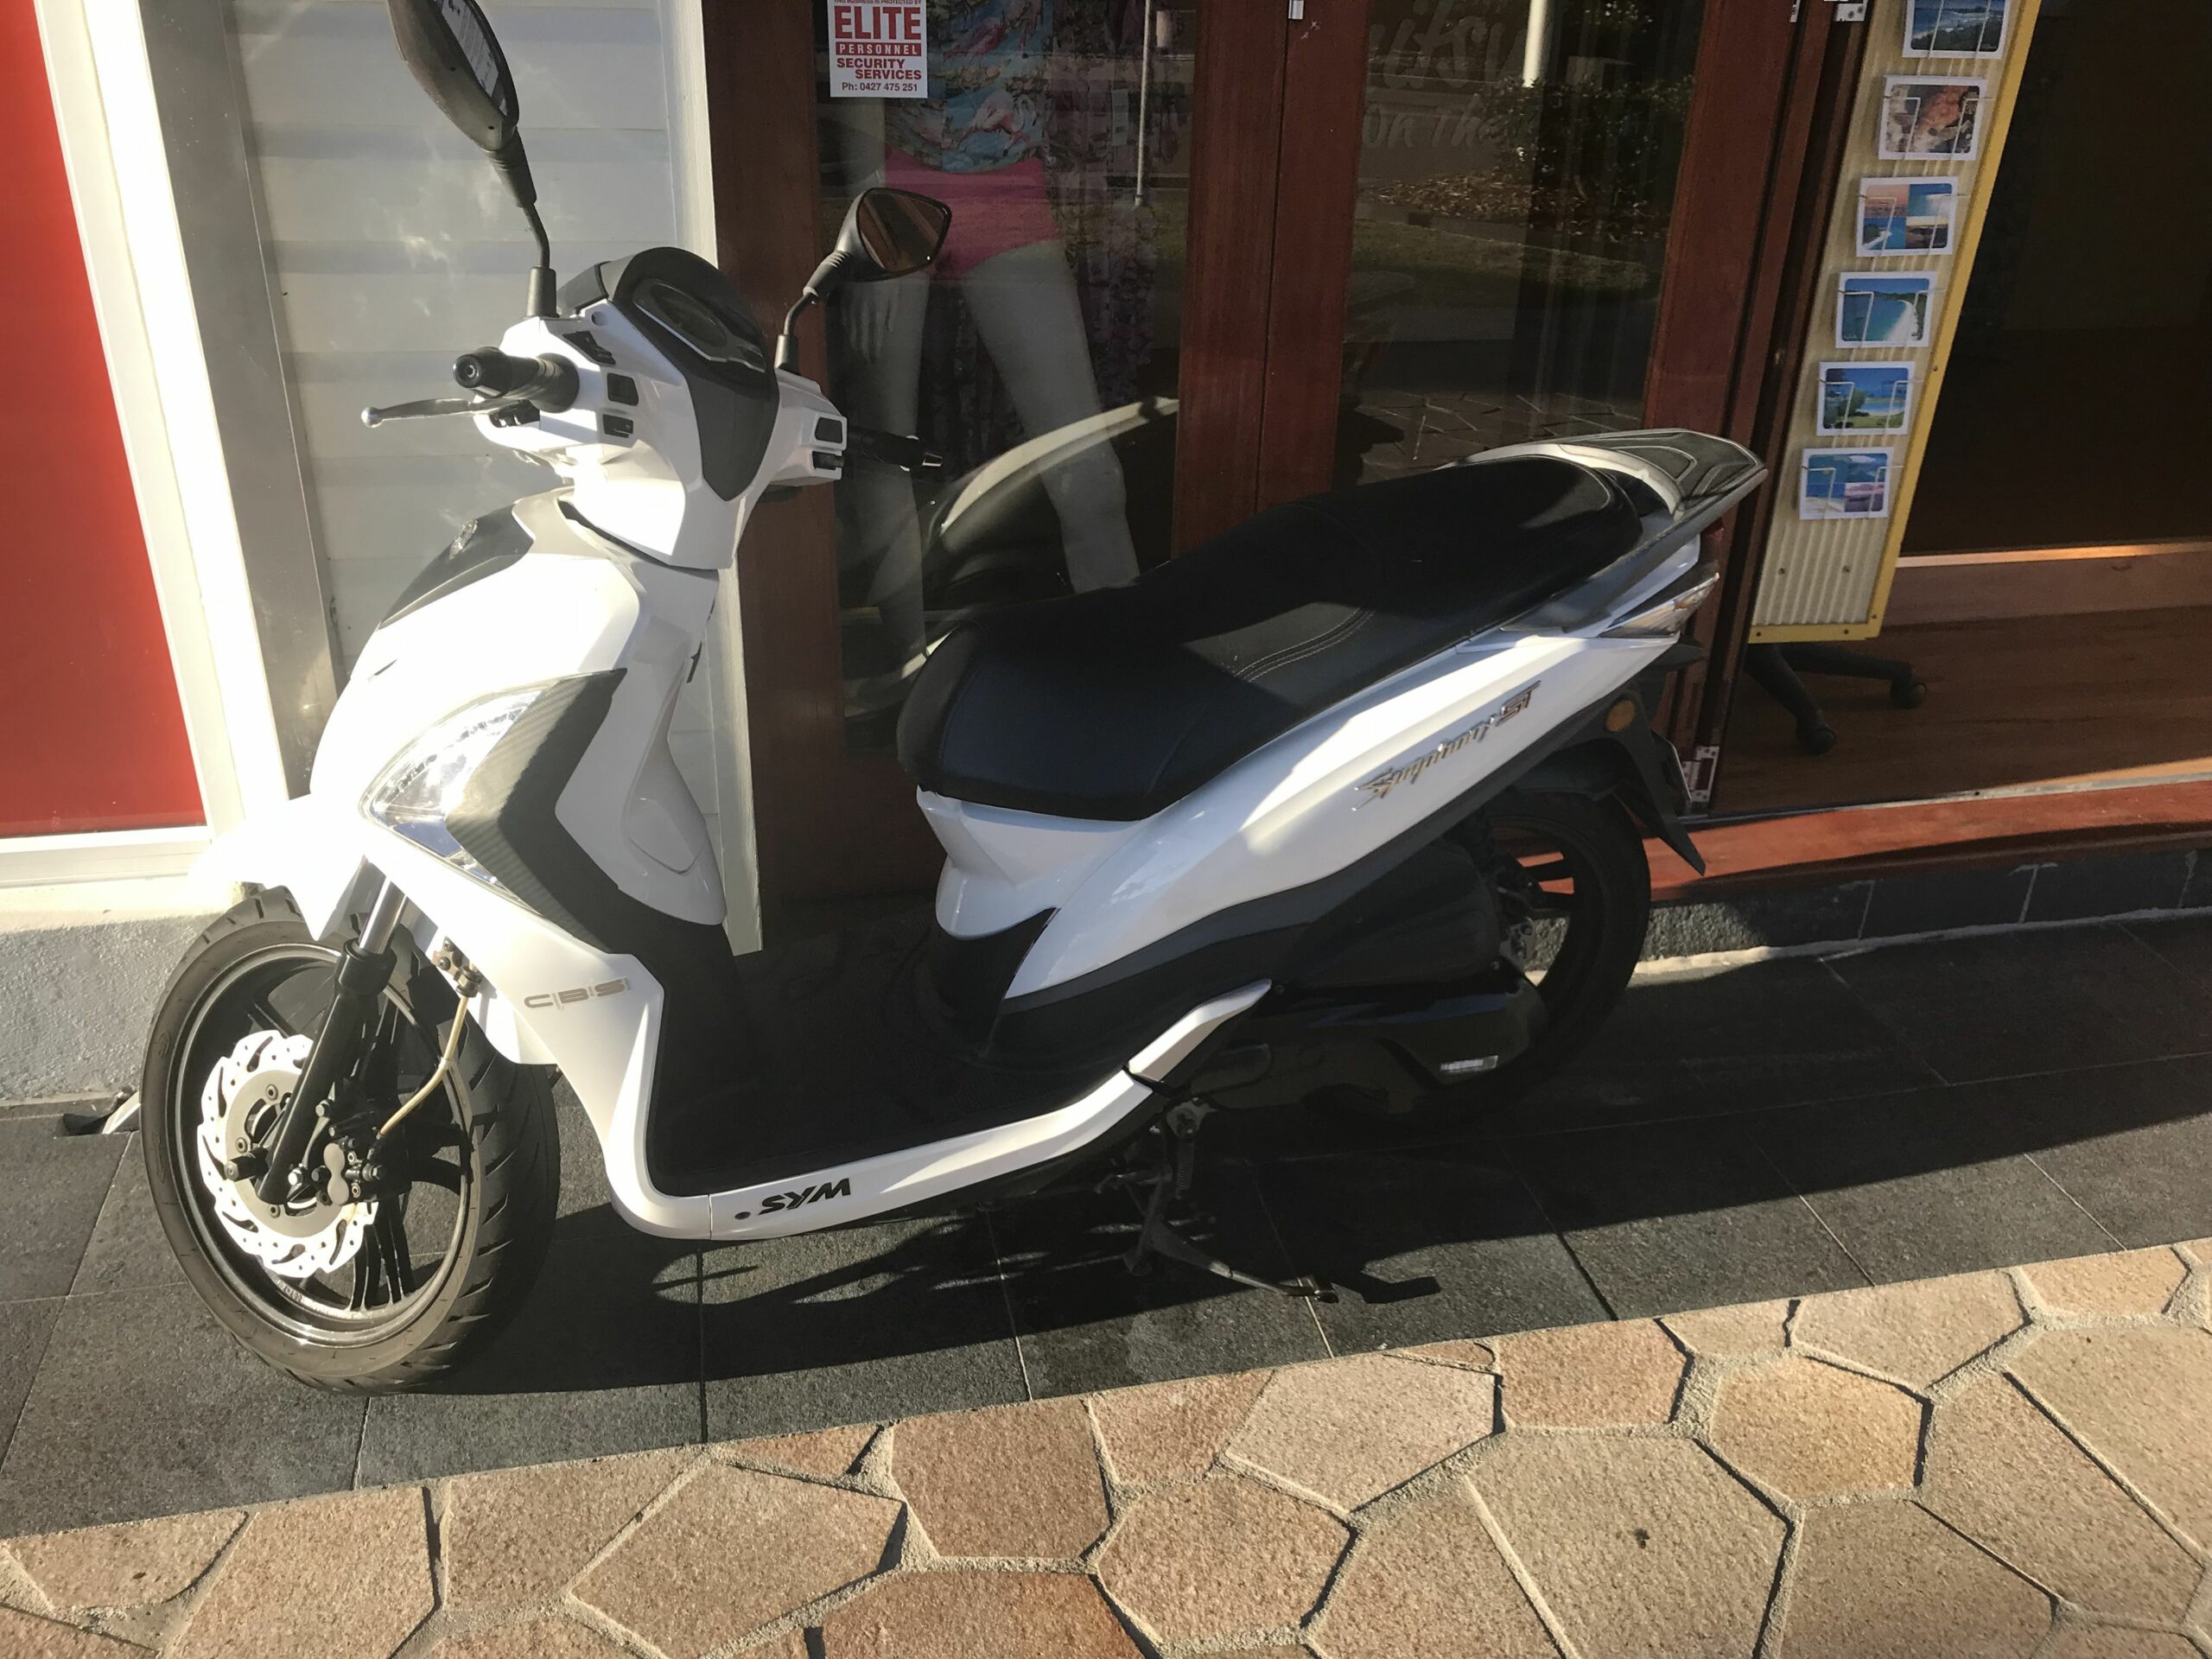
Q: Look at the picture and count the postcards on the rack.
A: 6